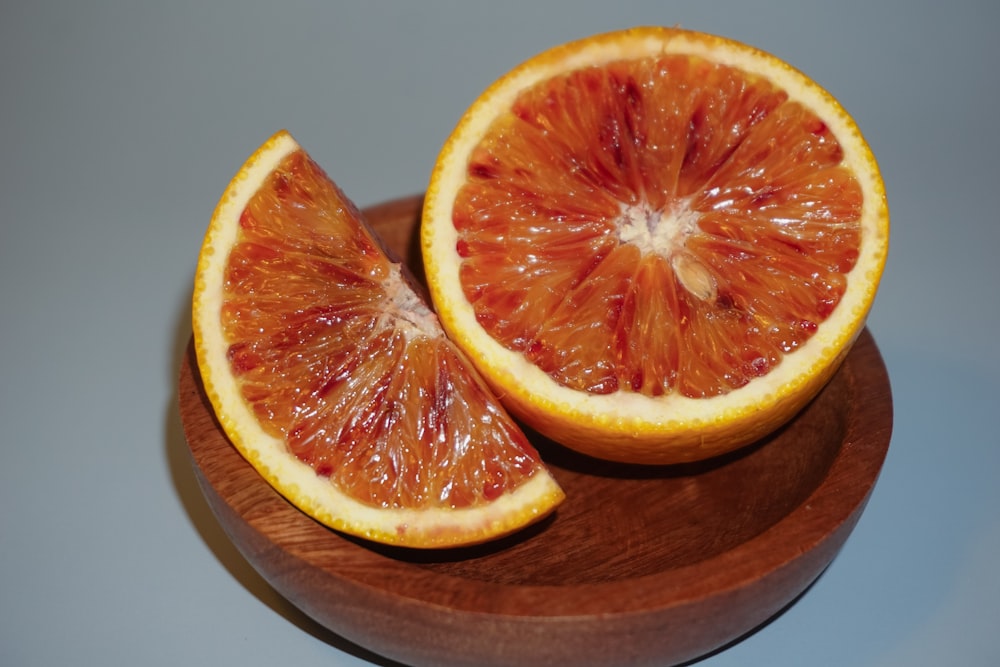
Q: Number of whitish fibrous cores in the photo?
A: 2